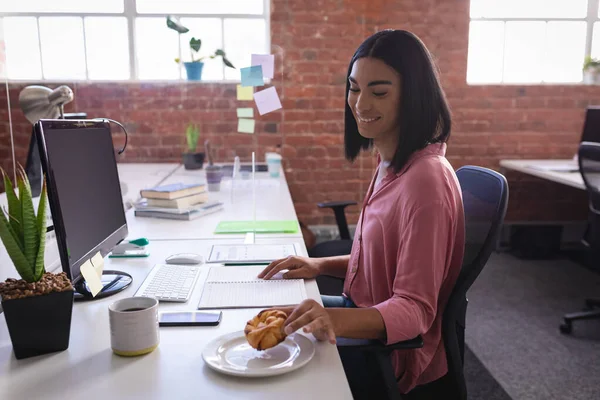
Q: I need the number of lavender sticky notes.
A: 2